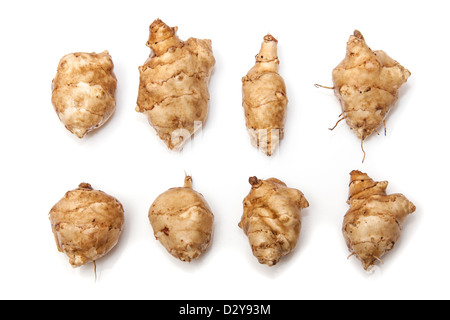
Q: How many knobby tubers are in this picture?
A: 8